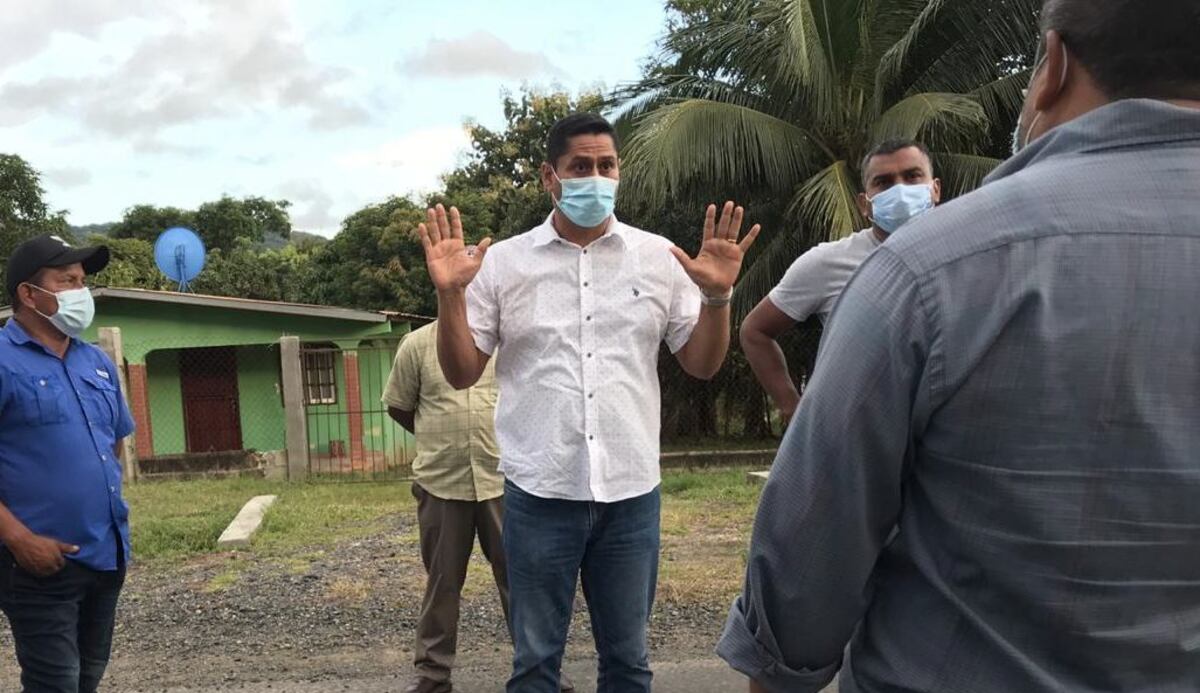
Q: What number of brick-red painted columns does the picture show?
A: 2